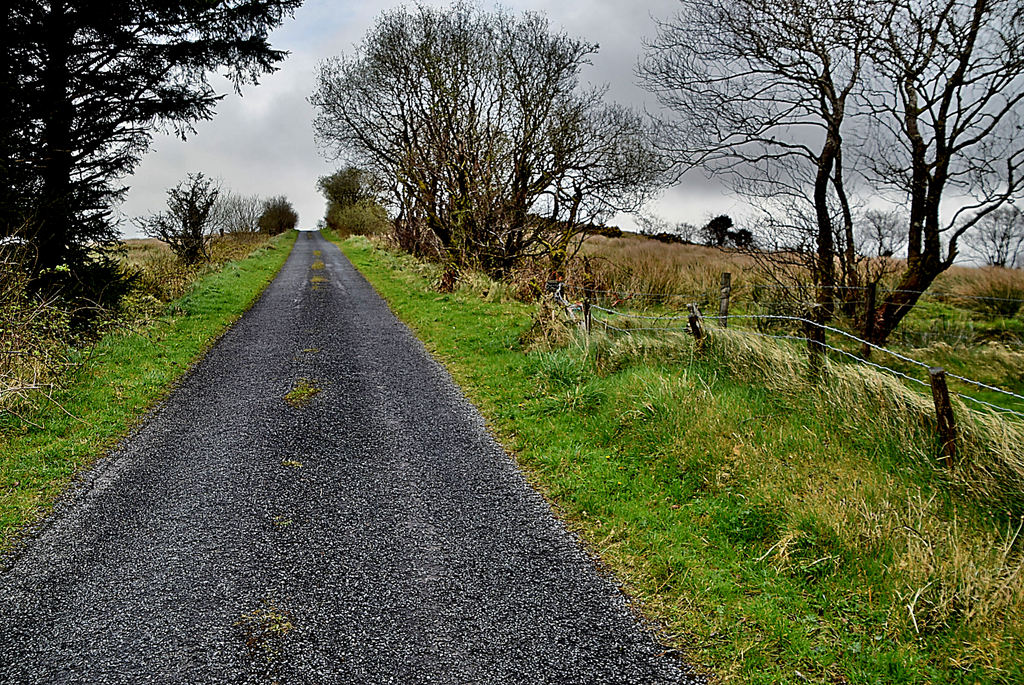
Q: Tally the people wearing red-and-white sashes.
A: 0